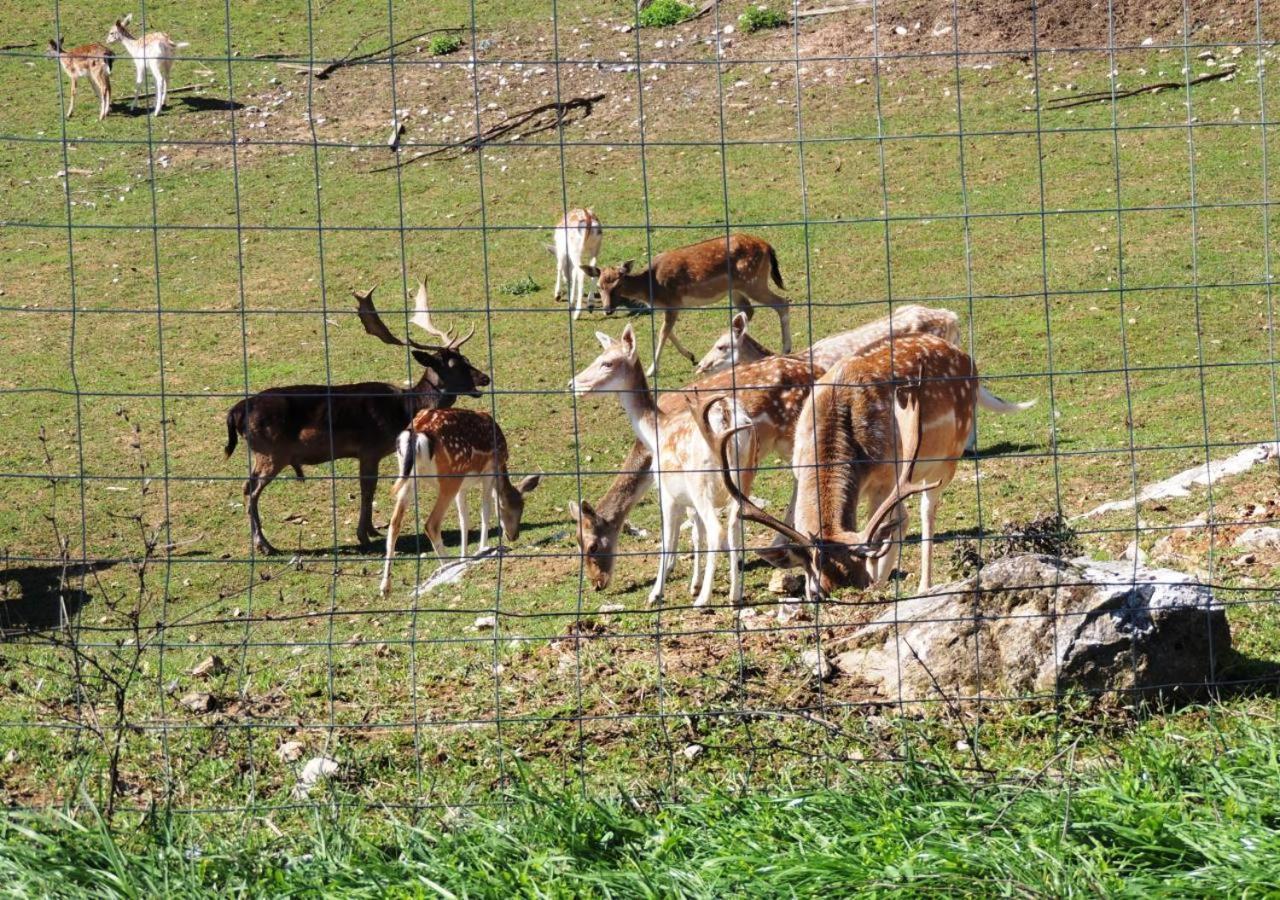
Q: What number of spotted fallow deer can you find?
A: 9